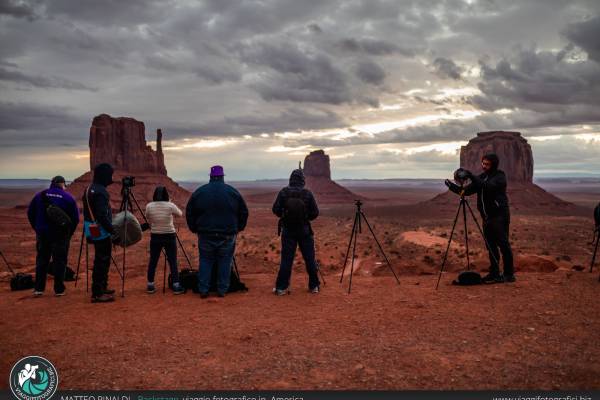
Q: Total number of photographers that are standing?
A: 6